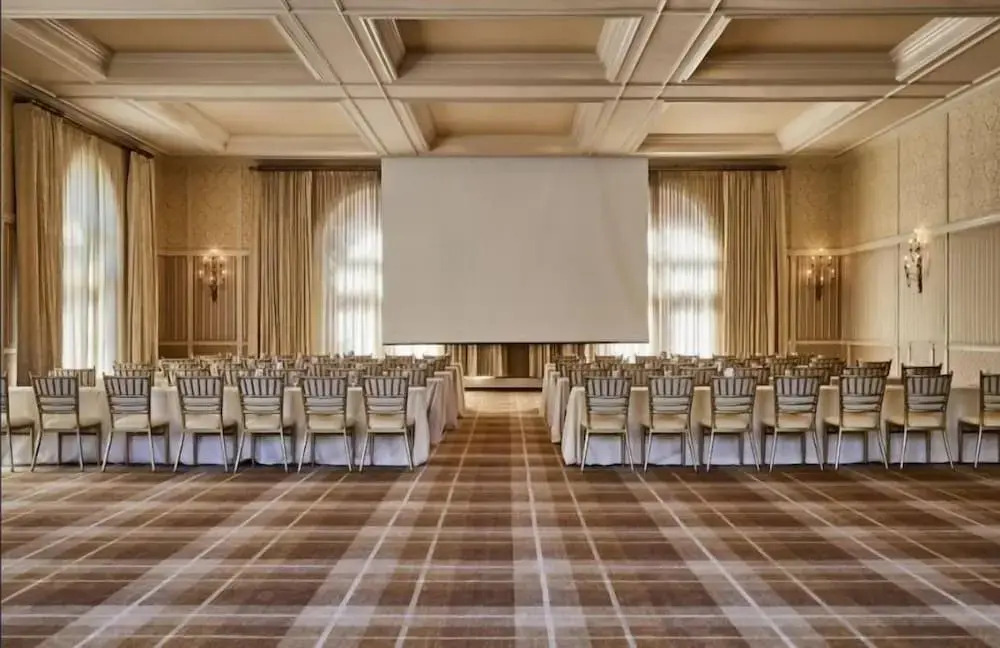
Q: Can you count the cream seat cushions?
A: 14